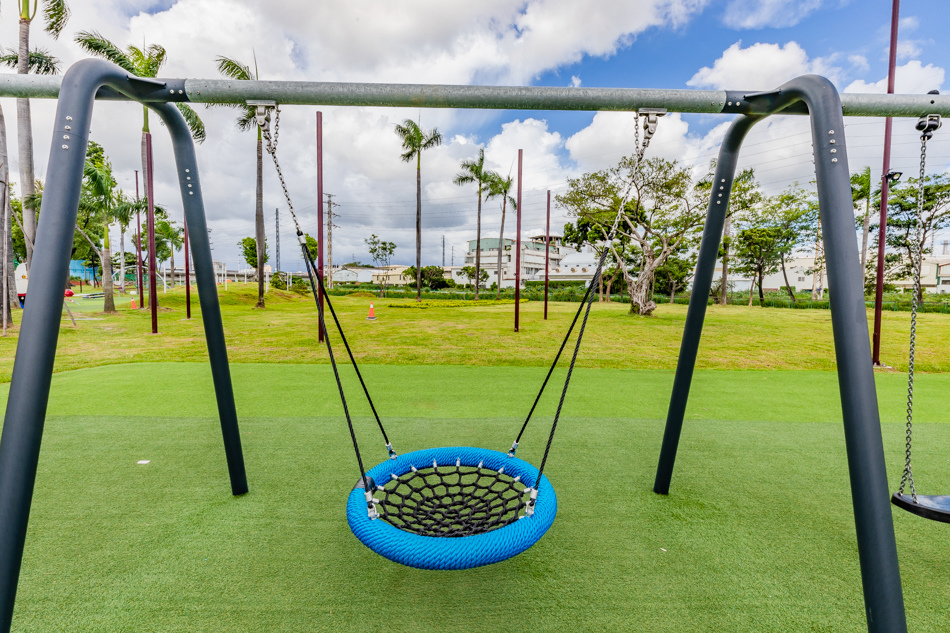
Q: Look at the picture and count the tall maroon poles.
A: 7